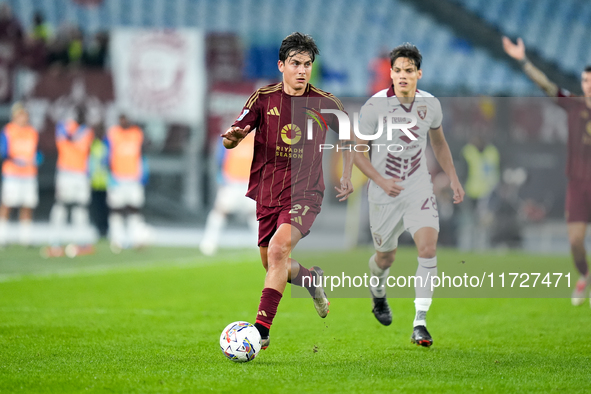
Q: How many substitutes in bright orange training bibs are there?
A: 4